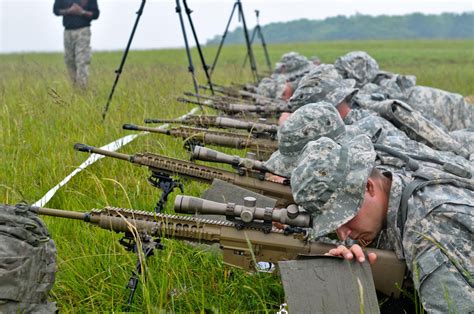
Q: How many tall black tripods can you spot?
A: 3